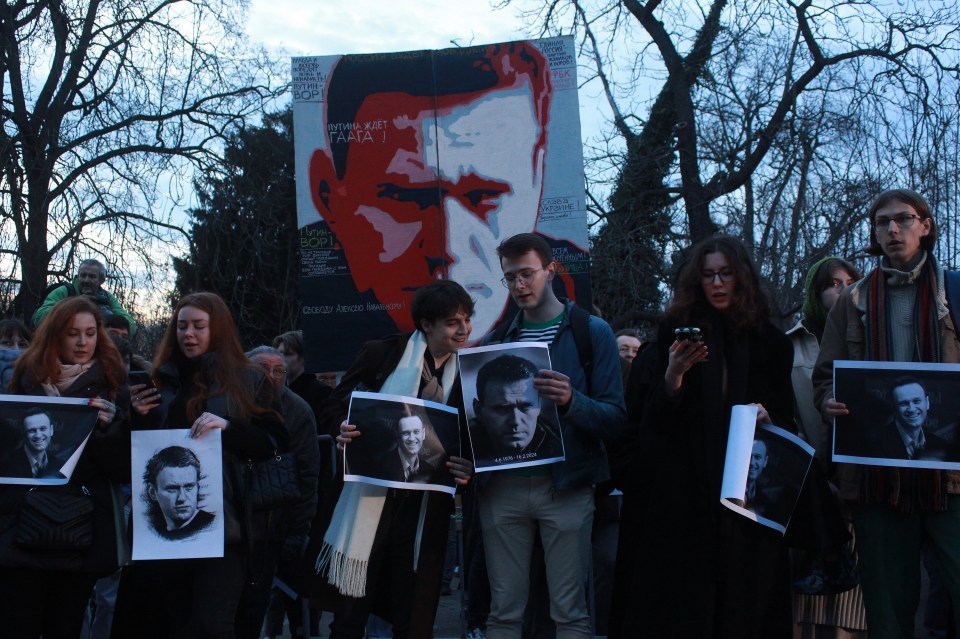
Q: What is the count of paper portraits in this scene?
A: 6